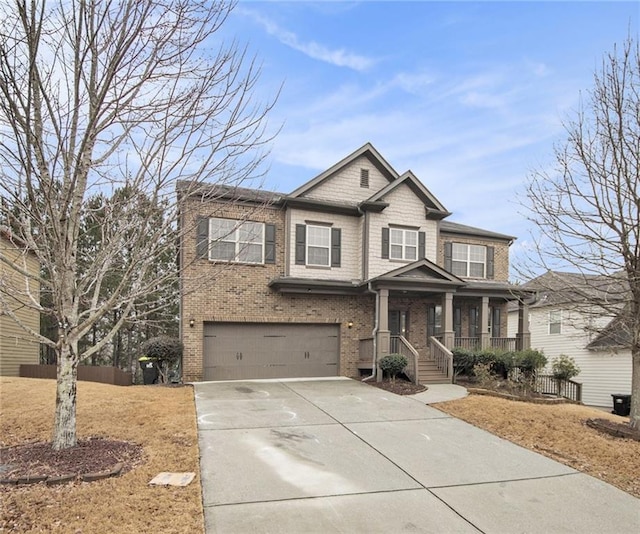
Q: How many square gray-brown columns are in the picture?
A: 4